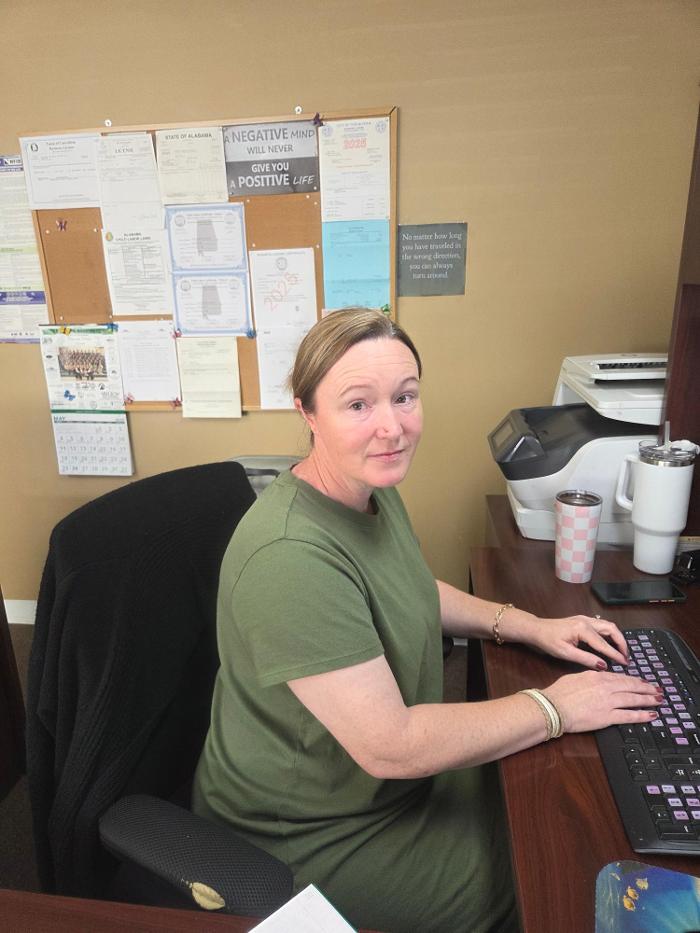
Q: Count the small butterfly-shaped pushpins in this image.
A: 10